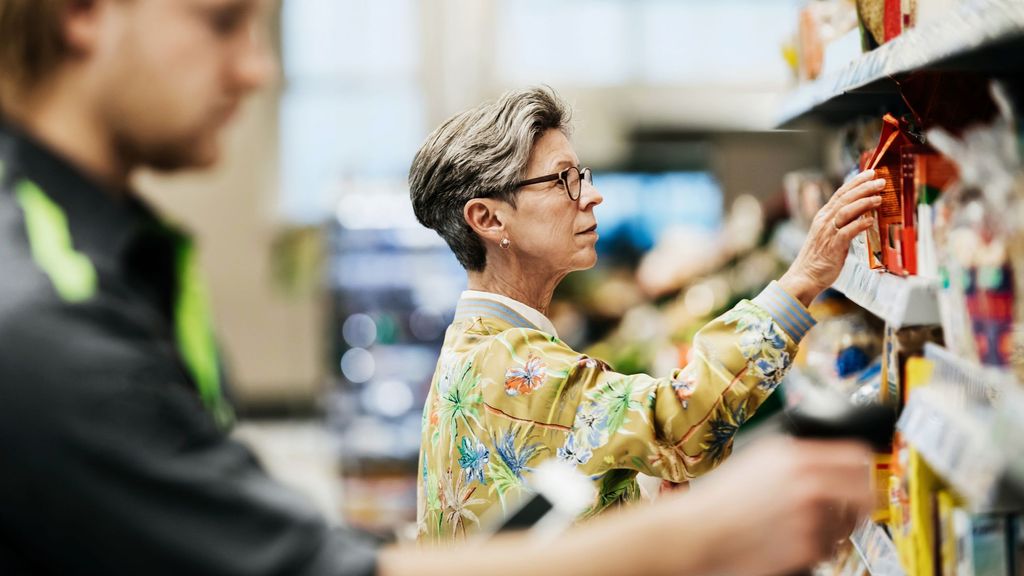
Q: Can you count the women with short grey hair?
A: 1